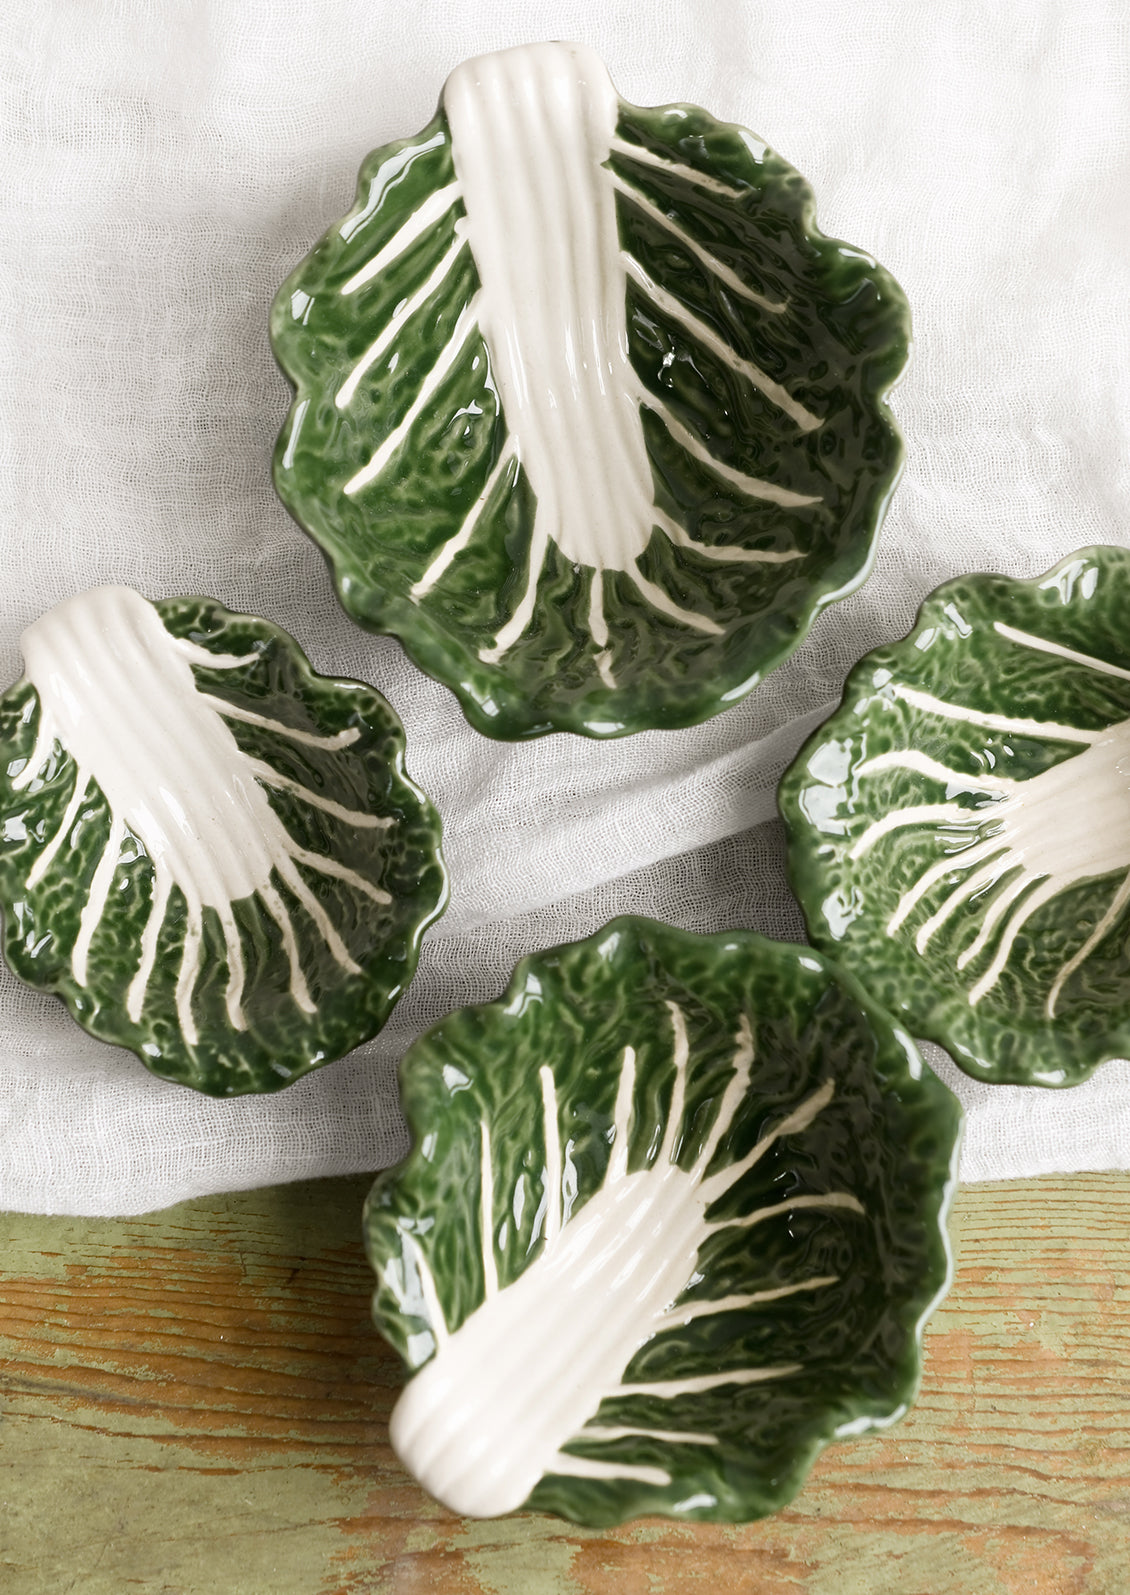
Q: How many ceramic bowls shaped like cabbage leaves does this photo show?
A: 4